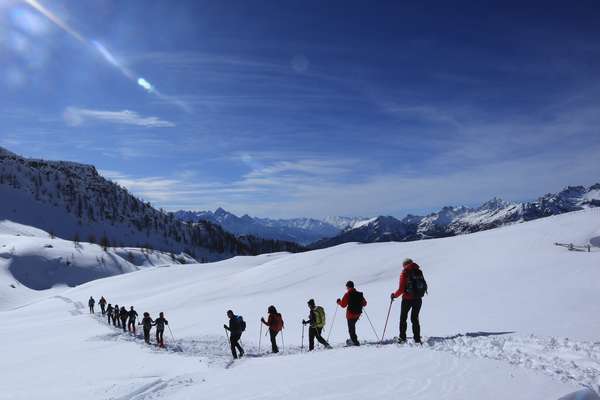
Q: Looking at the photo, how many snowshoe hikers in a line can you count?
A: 13